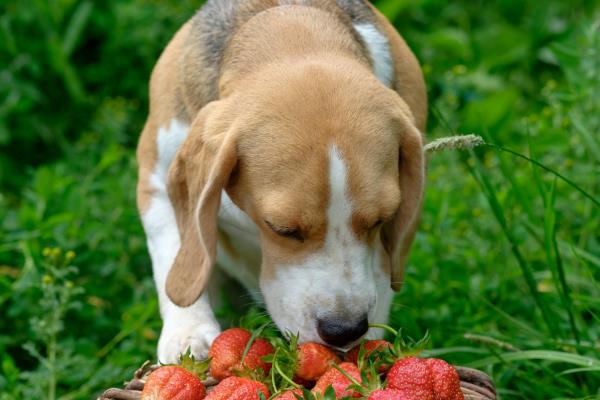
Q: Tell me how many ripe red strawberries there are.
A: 9